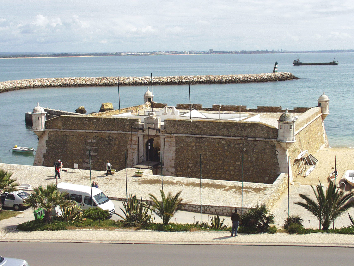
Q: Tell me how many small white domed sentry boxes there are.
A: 4